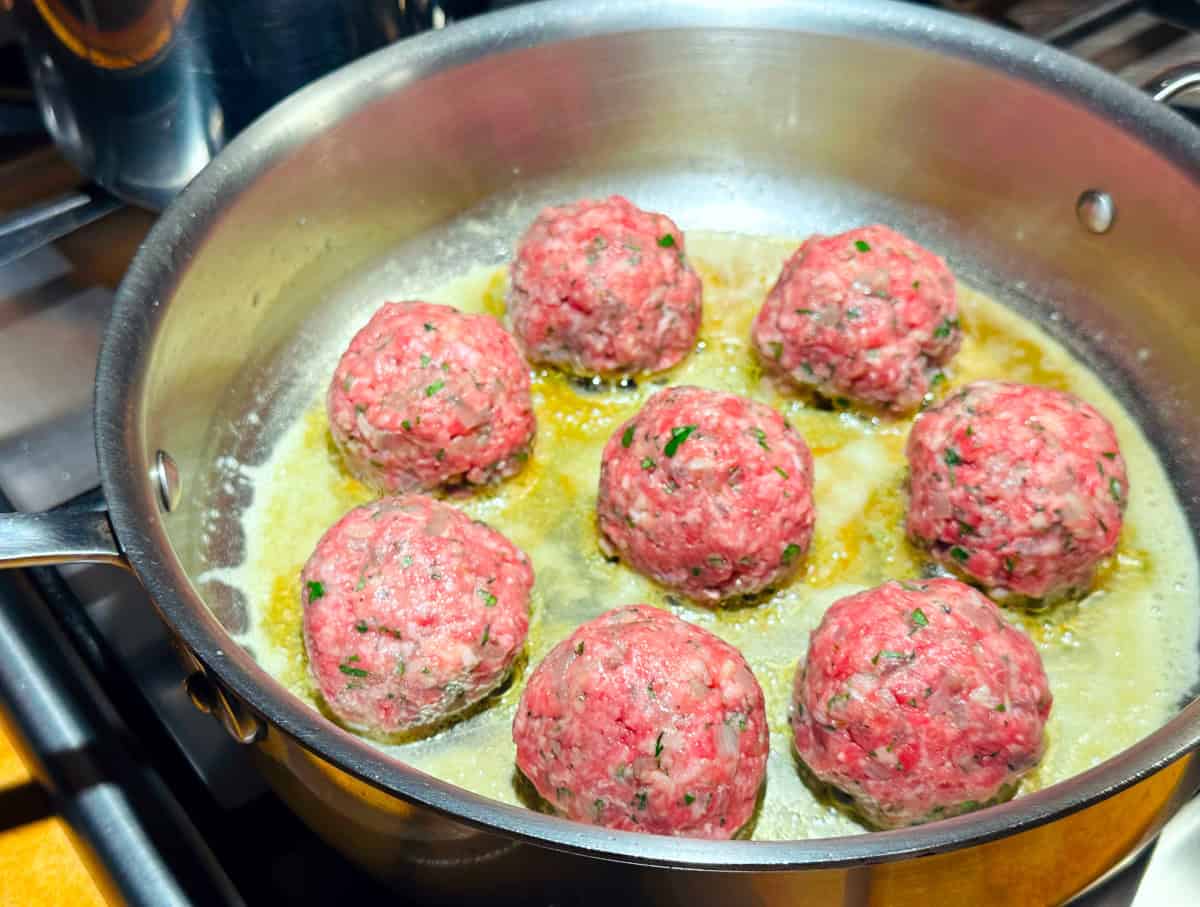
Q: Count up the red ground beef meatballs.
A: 8